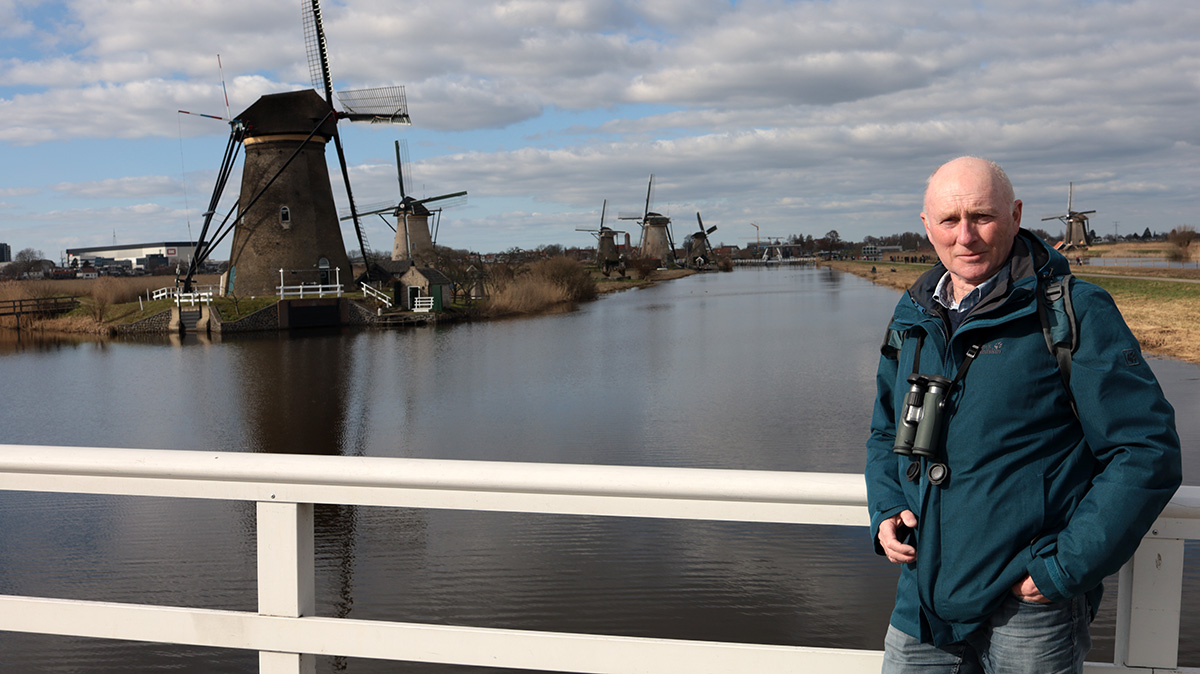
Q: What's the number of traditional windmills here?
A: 6